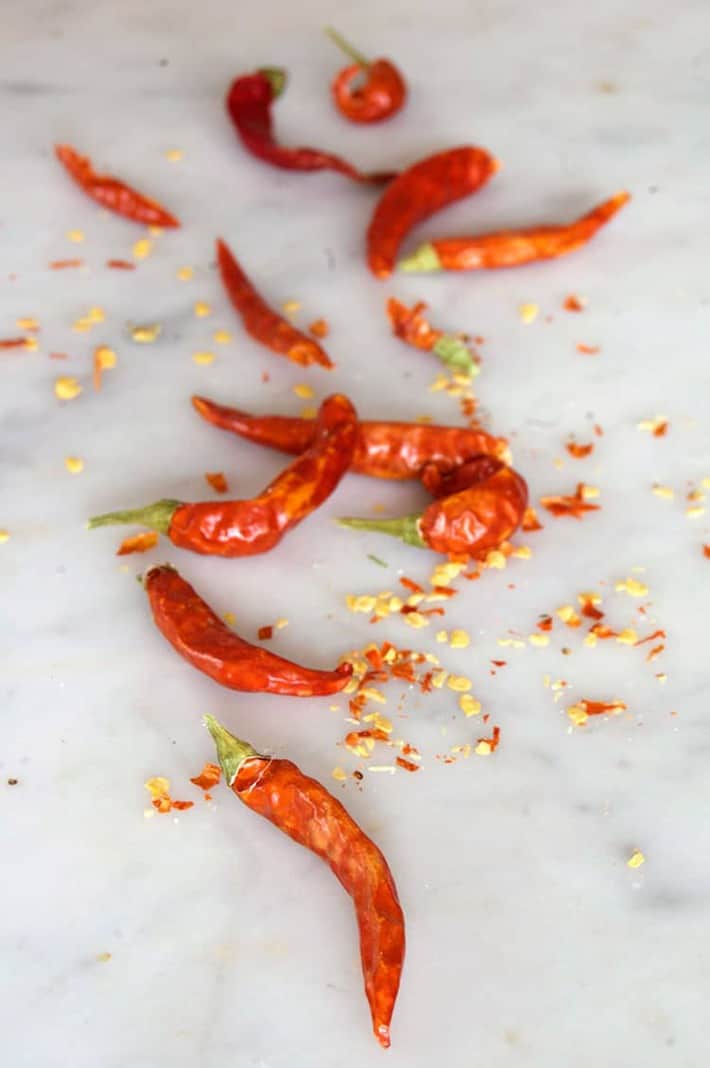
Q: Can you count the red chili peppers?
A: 12